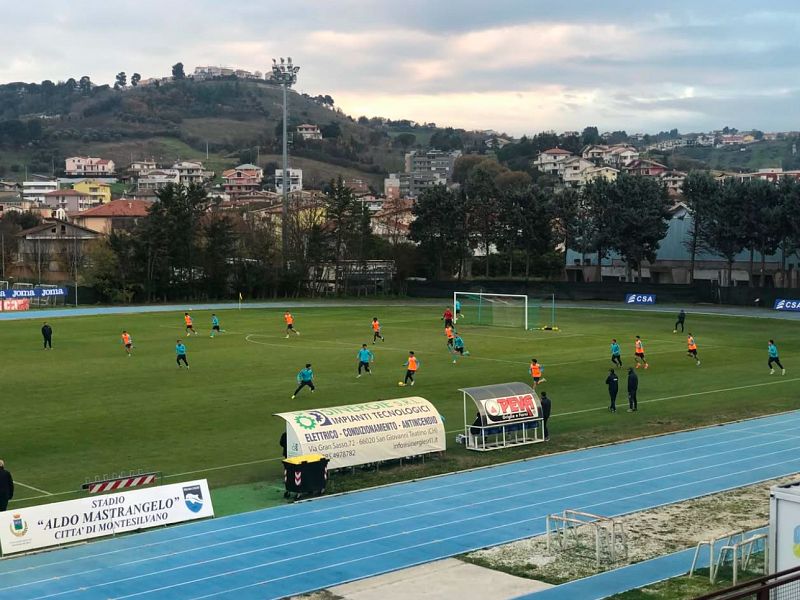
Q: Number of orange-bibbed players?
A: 9